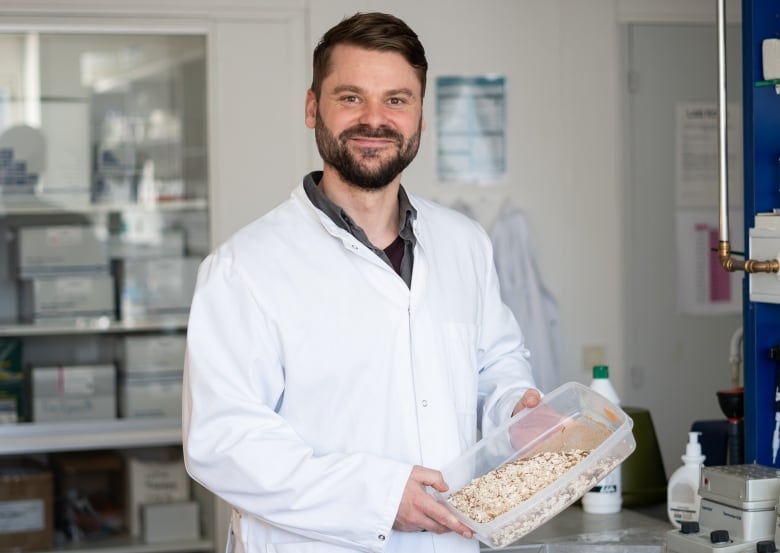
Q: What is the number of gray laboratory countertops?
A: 1